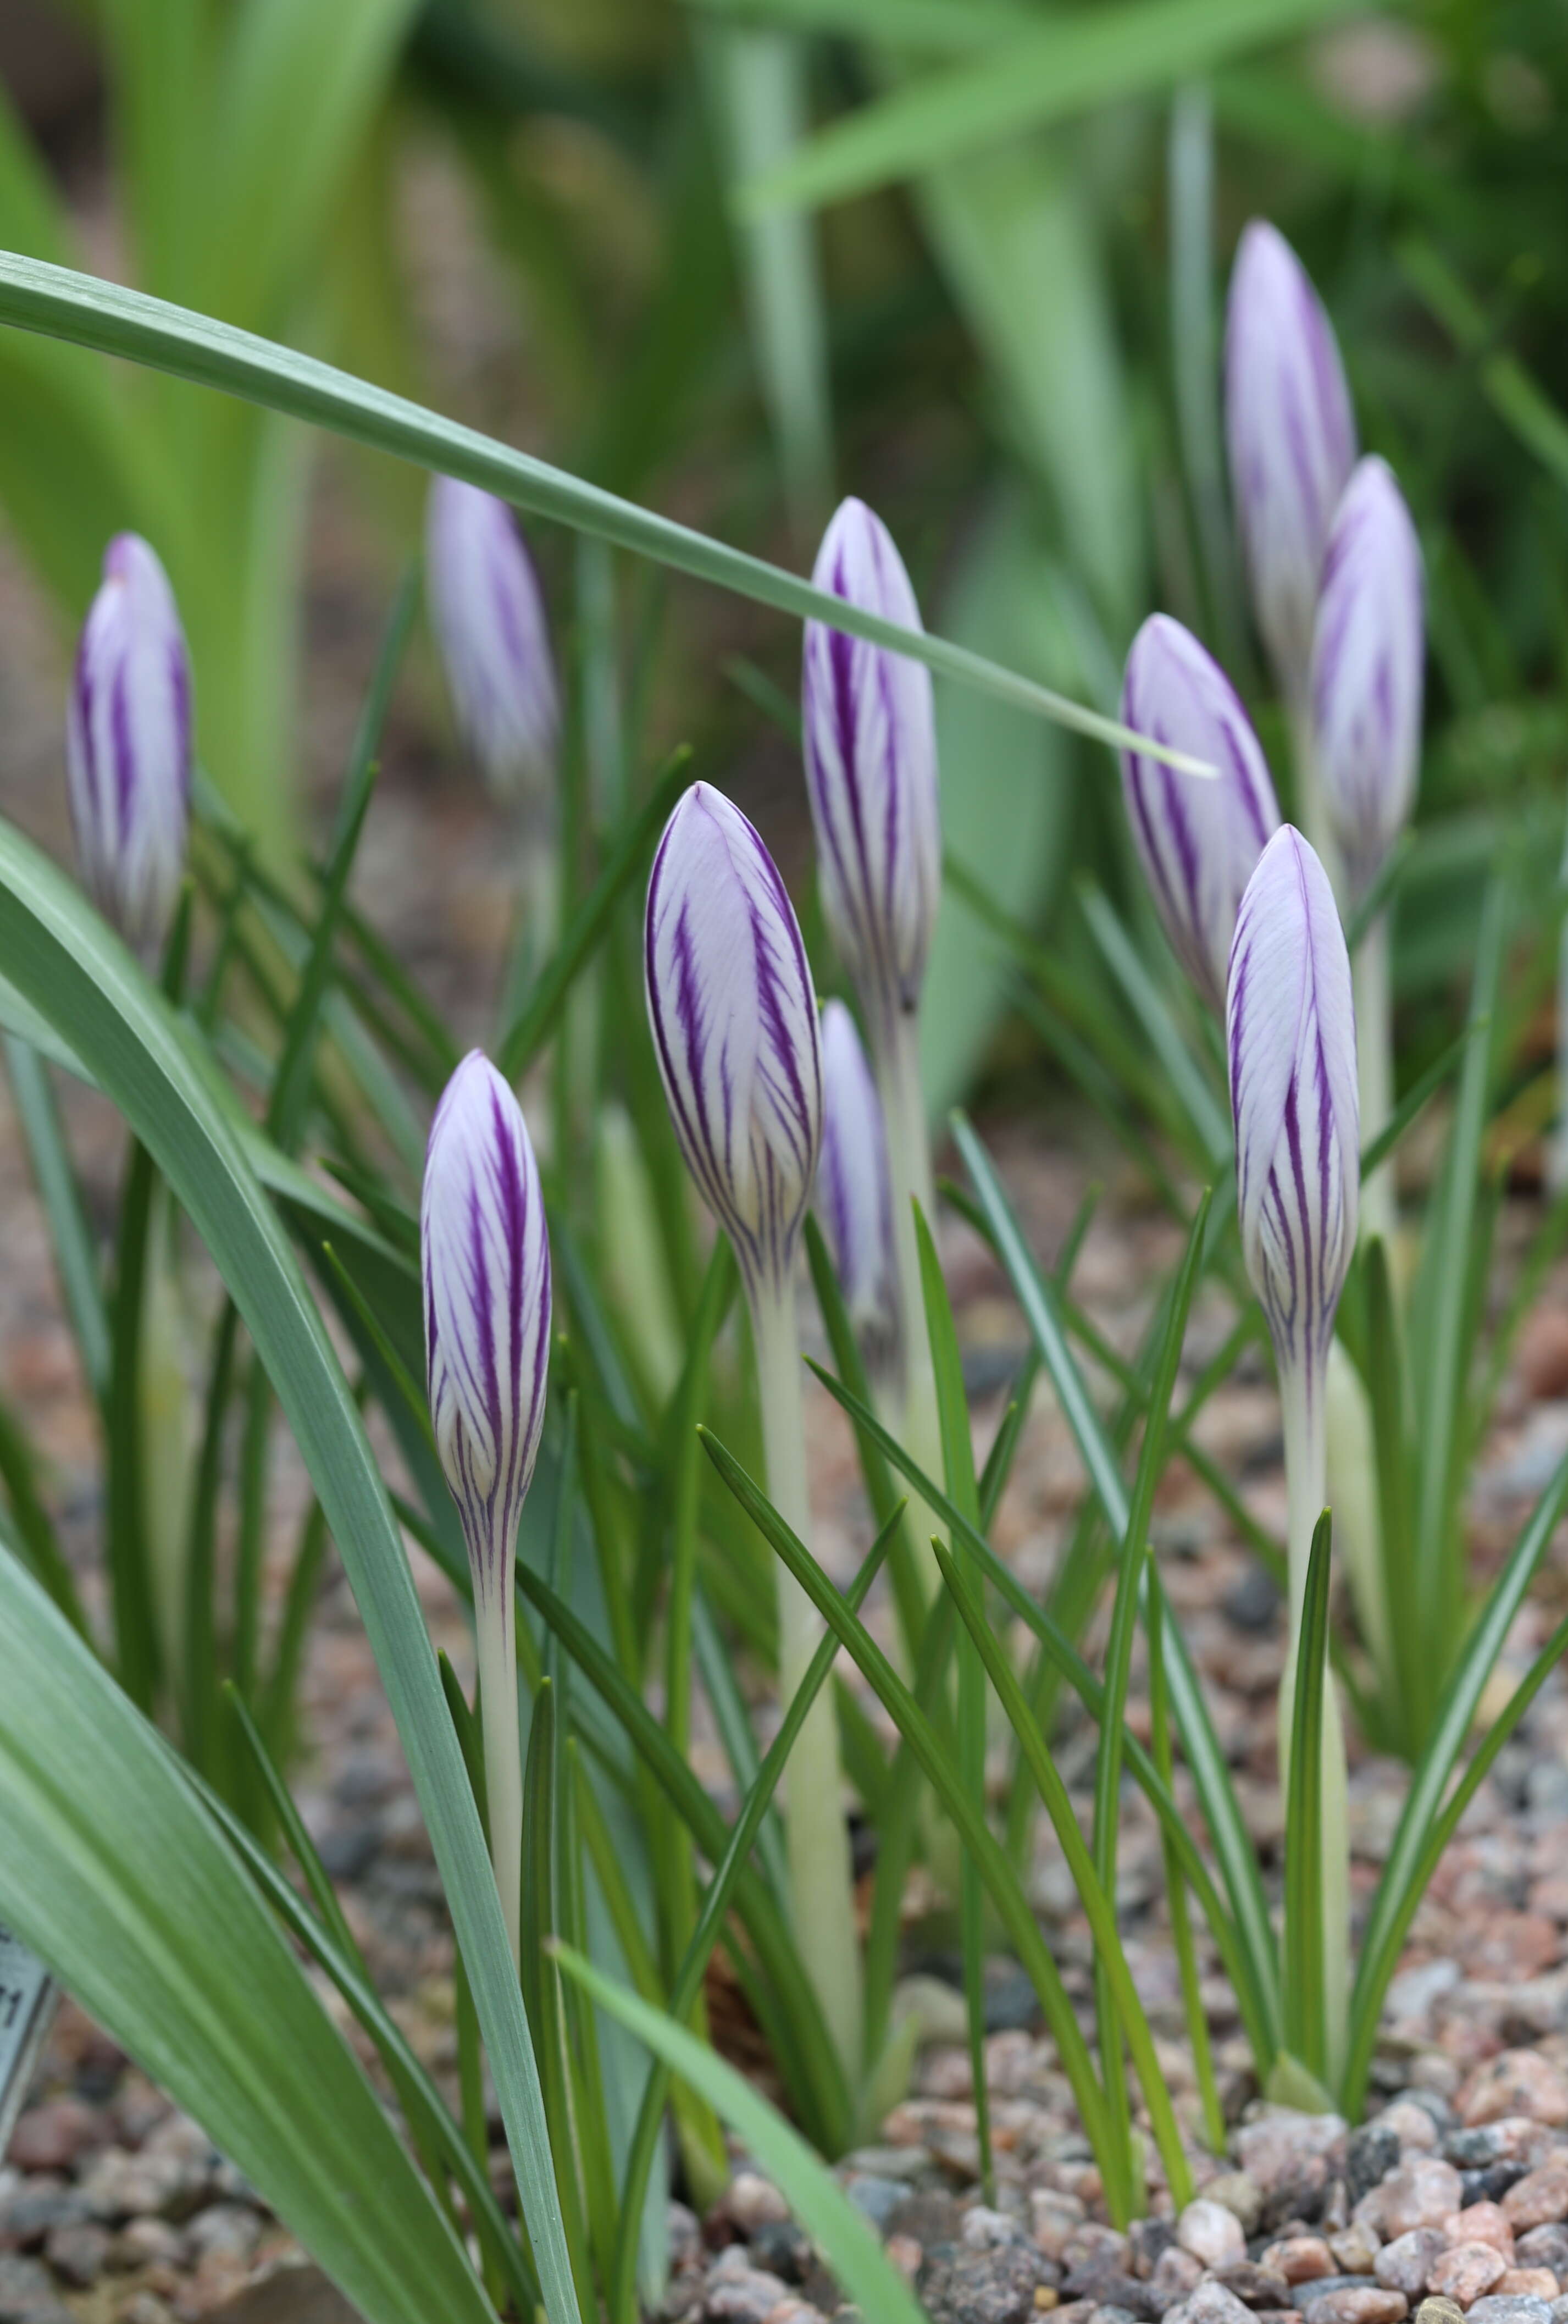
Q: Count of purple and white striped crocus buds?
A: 10